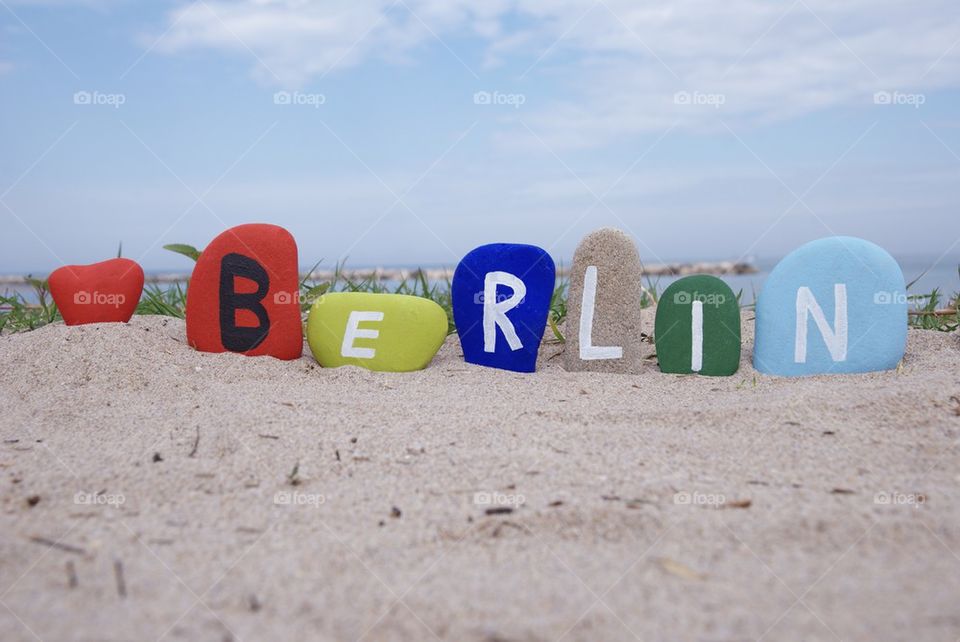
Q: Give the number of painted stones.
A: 7